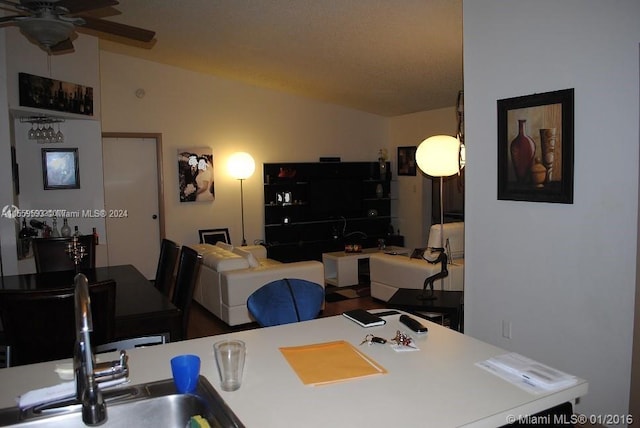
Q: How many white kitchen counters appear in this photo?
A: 1